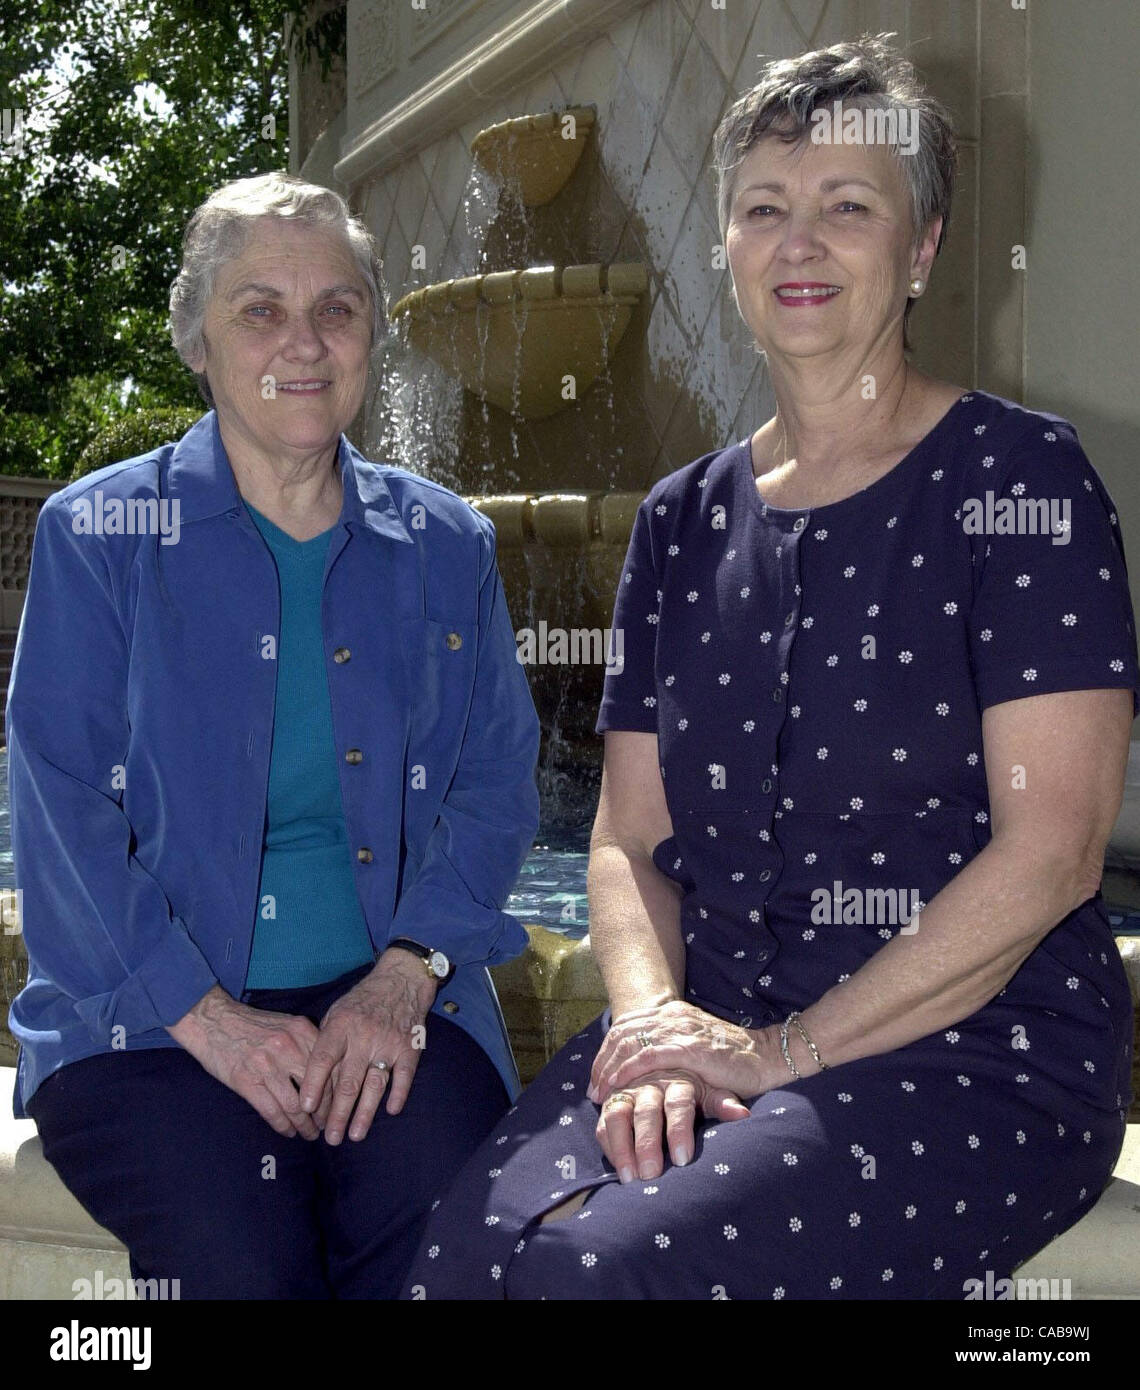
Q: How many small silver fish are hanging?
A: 0